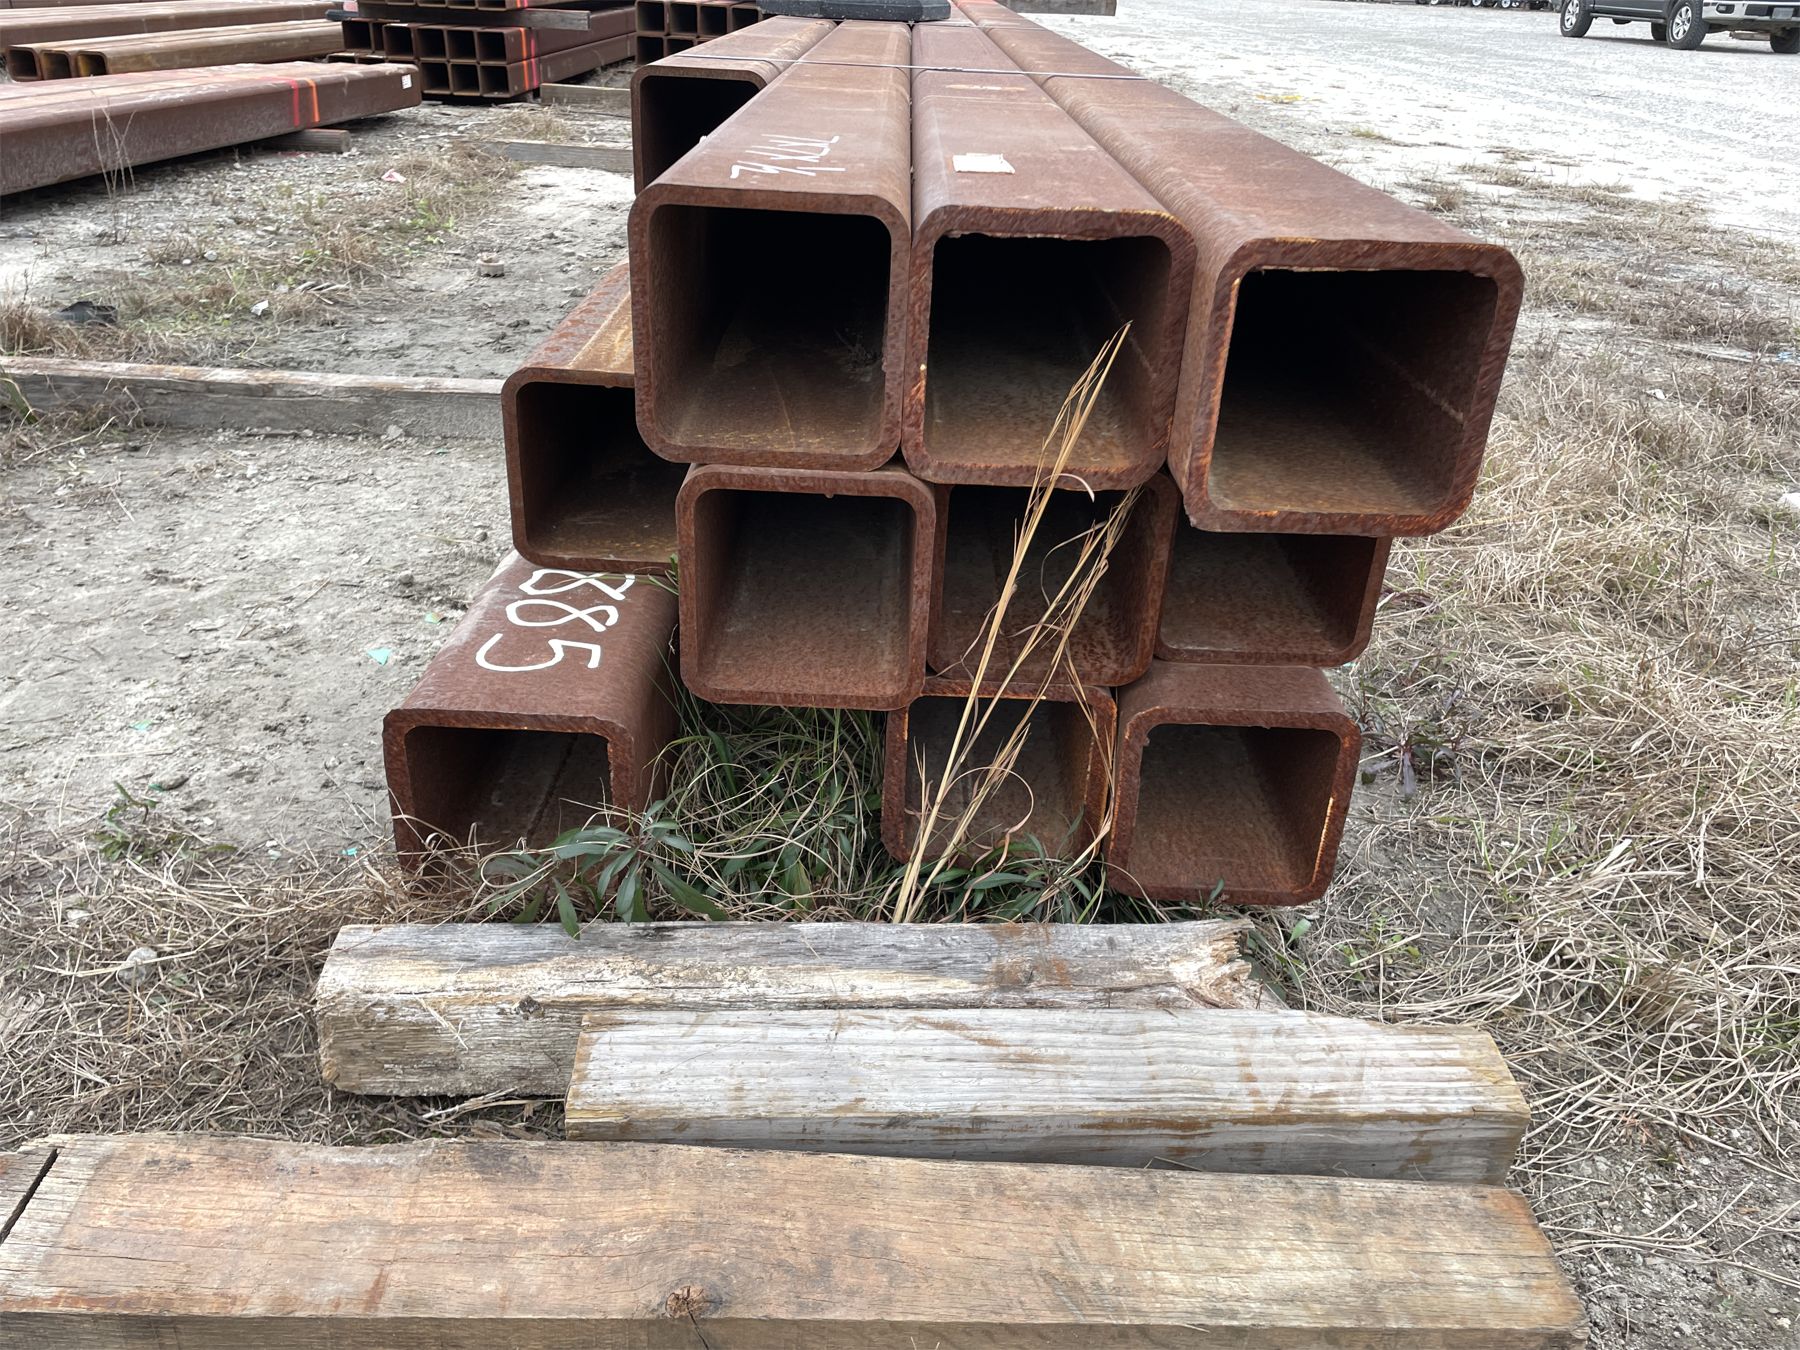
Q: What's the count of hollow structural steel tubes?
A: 11